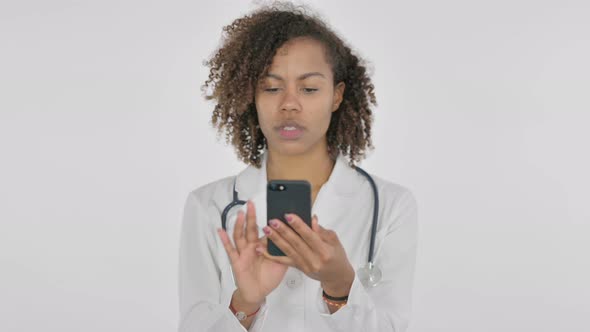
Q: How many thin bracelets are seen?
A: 3